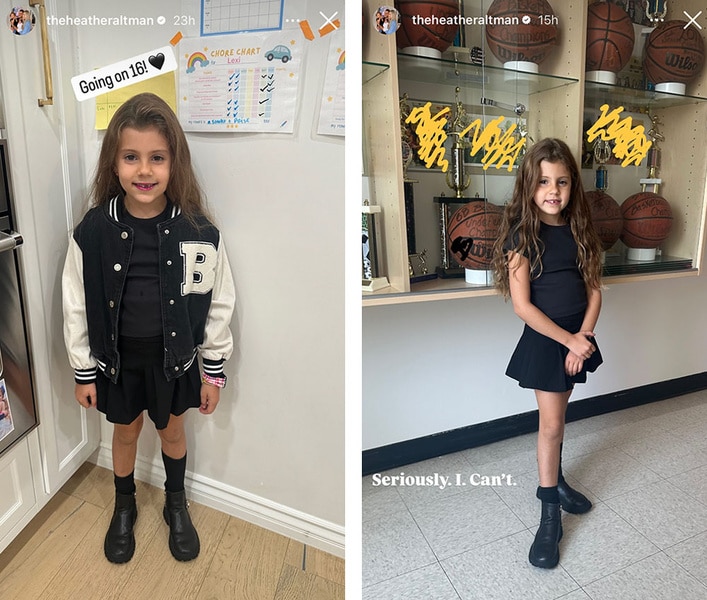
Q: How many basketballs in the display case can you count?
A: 7